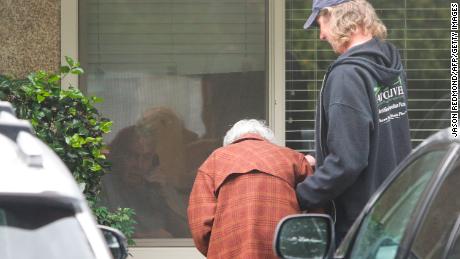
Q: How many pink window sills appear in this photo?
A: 0